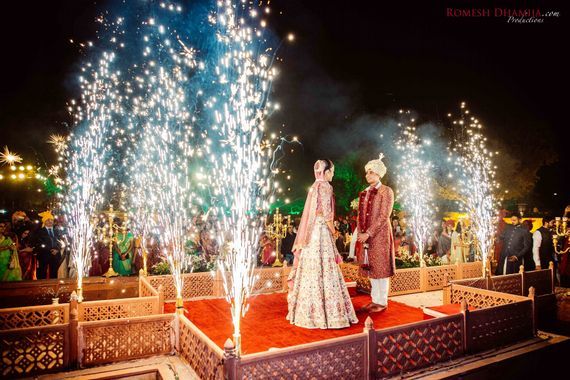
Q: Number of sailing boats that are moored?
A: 0